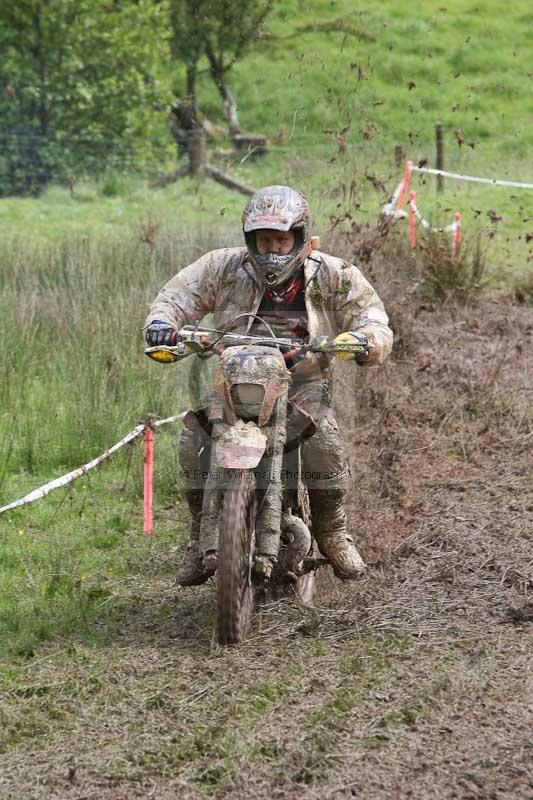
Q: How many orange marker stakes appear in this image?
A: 4